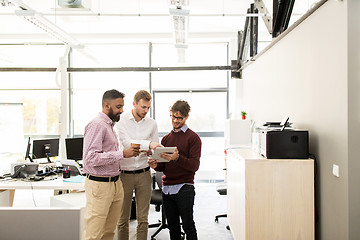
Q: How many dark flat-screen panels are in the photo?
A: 3